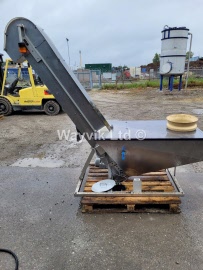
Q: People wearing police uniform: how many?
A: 0